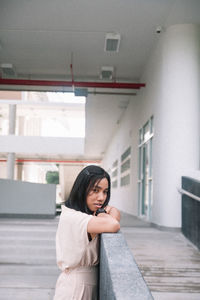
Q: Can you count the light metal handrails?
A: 1